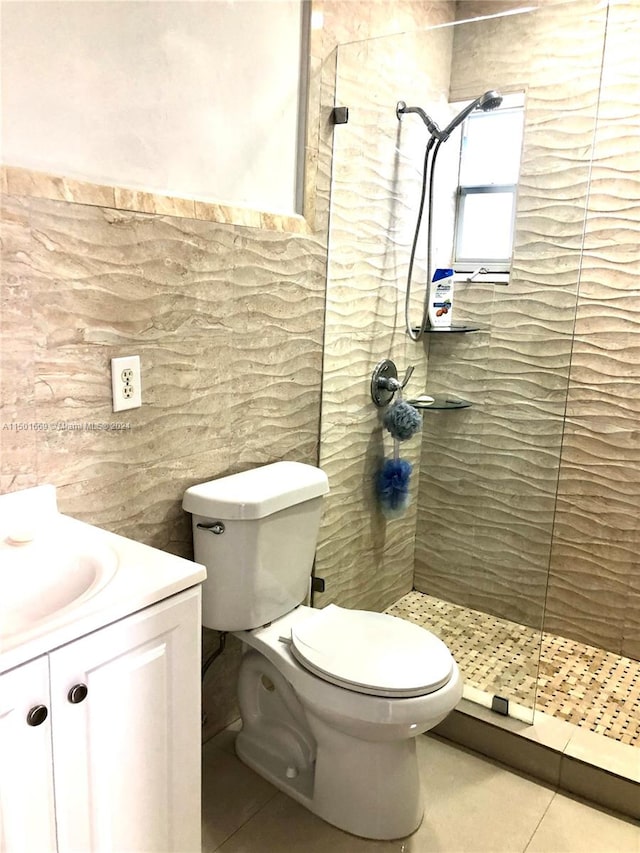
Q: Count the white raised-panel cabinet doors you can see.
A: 2